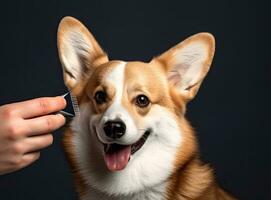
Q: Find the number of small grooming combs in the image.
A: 1